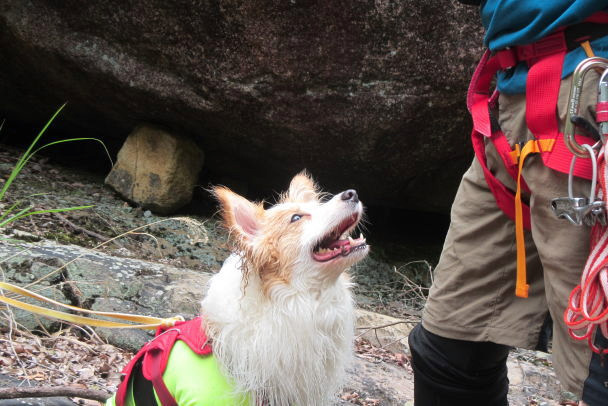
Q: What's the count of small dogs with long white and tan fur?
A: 1